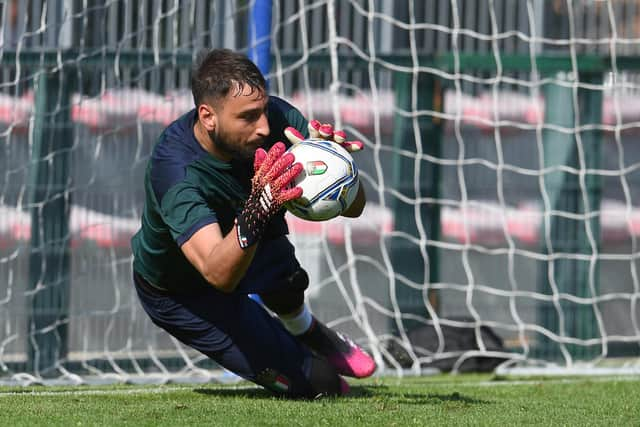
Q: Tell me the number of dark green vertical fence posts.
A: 3